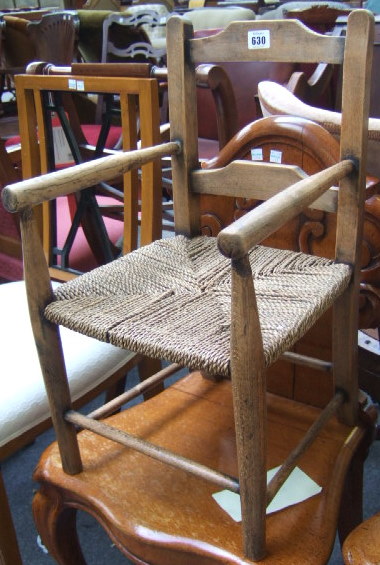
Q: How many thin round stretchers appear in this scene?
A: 4